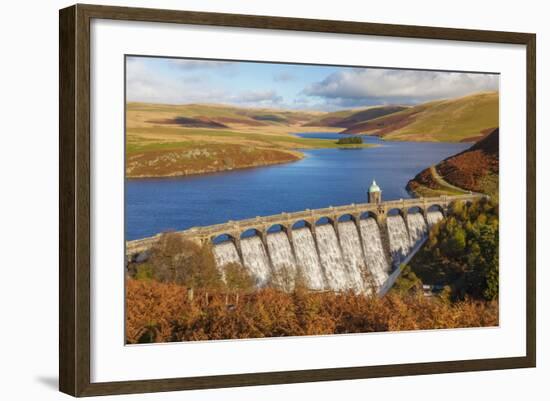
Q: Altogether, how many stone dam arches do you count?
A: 10